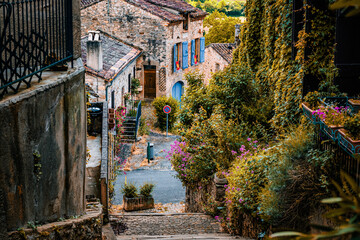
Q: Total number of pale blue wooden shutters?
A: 4